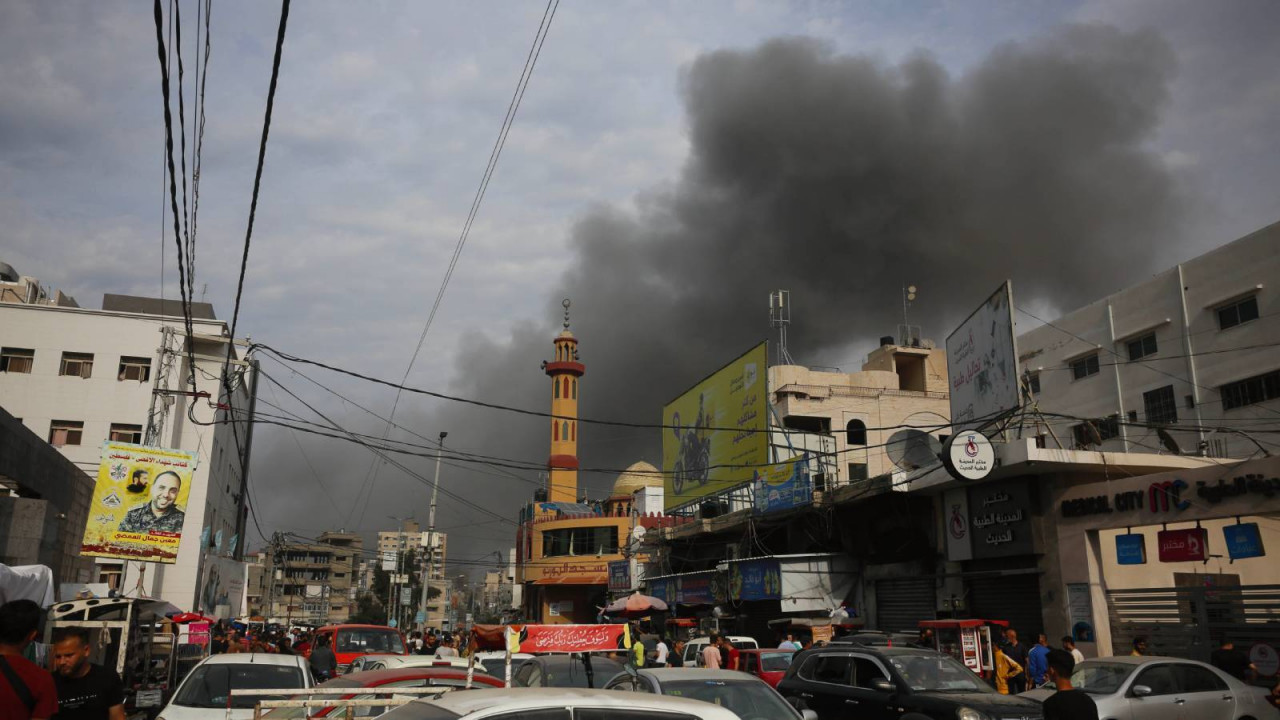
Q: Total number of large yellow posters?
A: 2